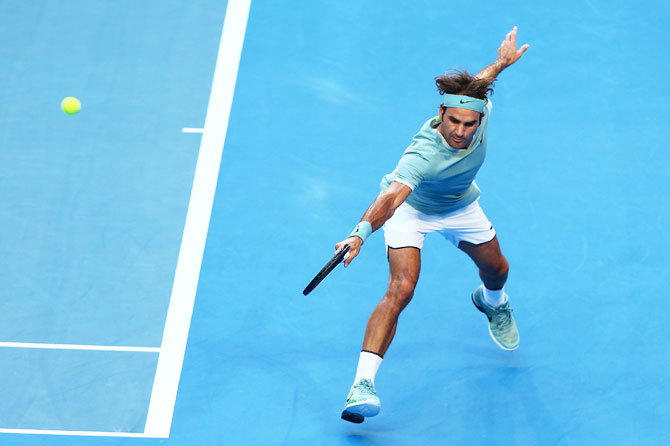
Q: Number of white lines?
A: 4